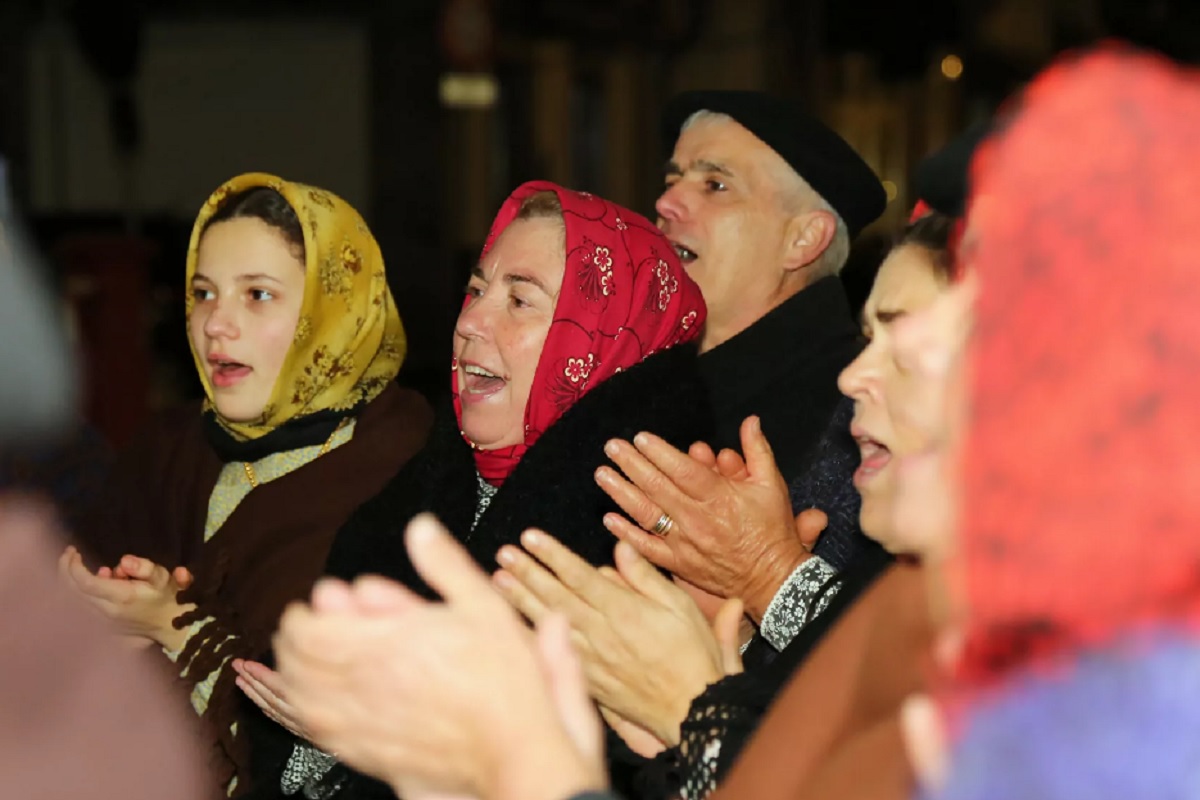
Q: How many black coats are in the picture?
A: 2